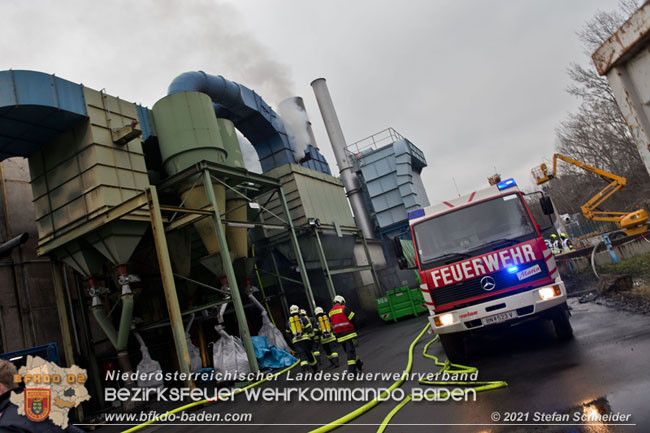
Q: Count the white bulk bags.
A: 4